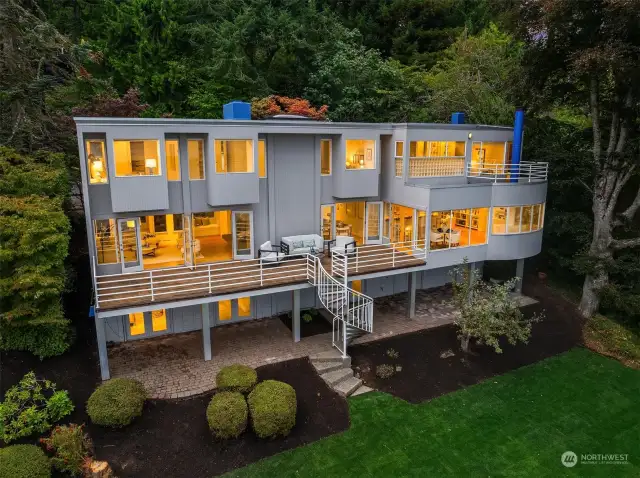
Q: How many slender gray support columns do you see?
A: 6